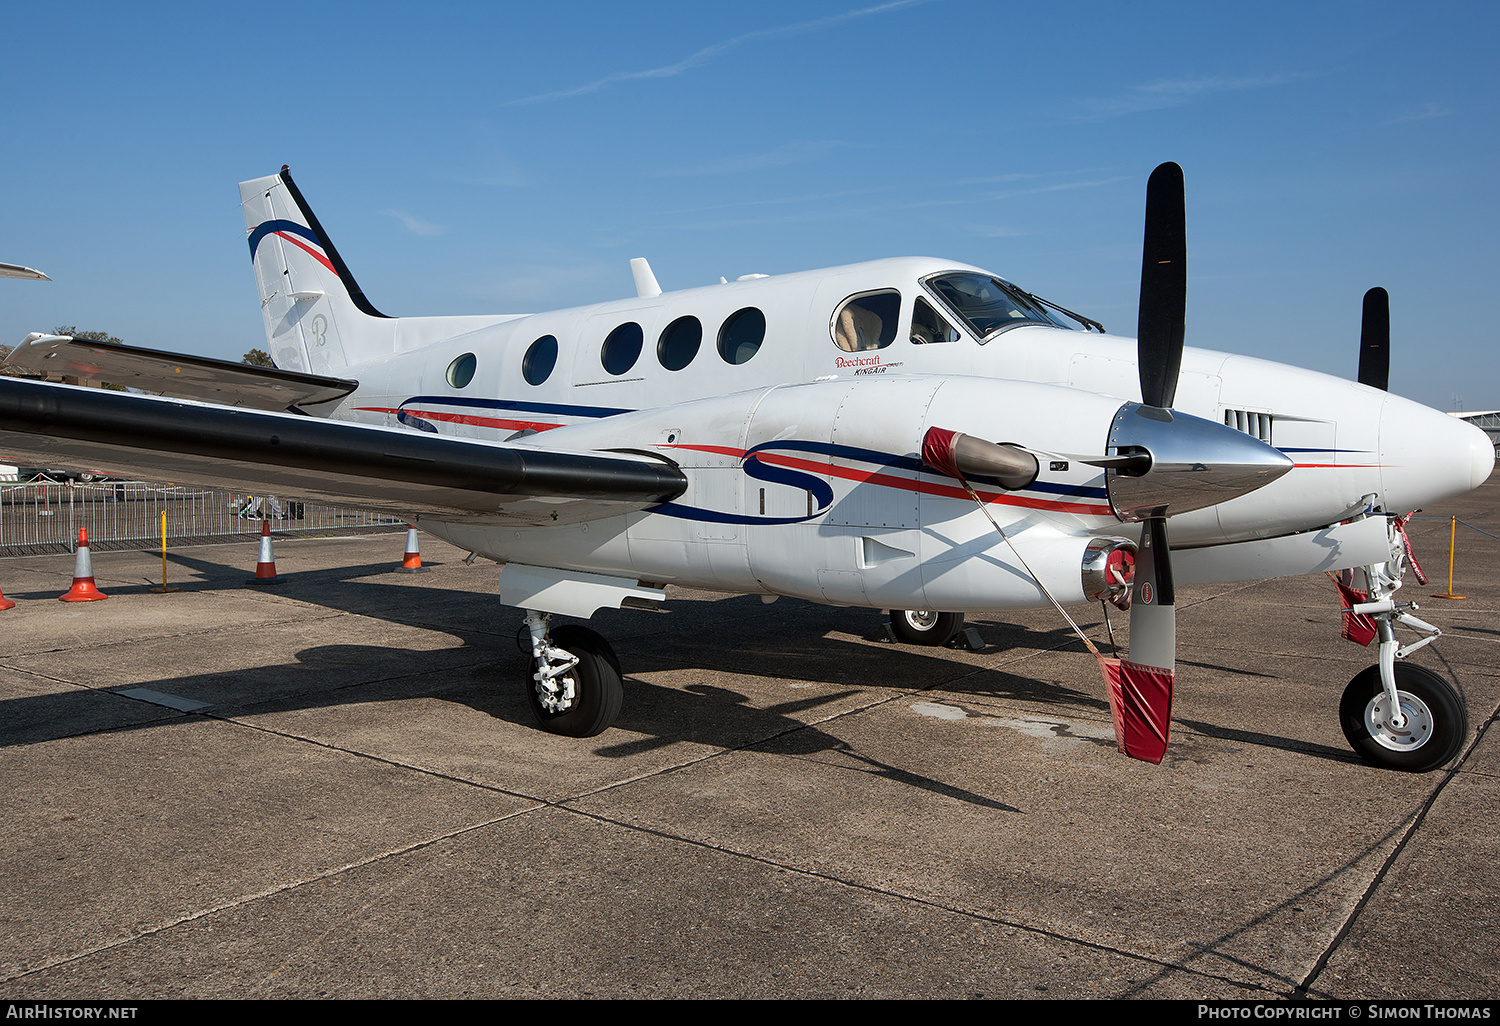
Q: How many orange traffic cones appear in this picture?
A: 4